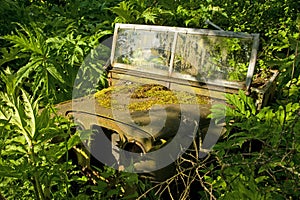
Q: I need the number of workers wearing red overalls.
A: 0